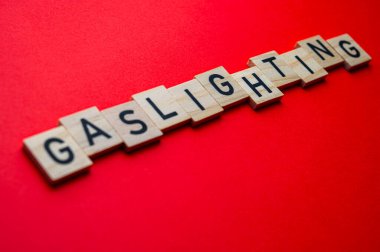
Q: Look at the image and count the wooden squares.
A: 11